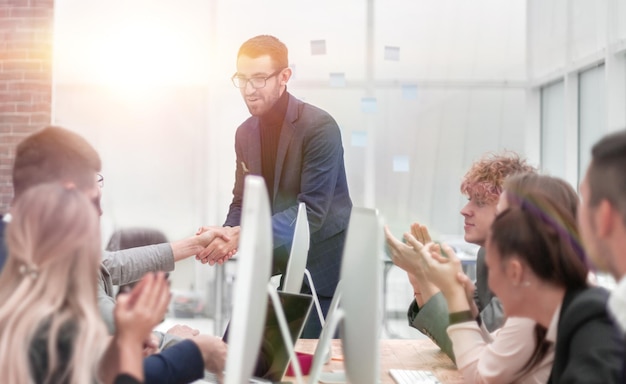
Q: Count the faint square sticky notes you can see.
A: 7